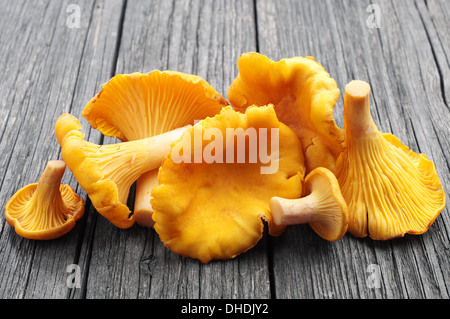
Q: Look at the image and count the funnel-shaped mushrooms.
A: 7